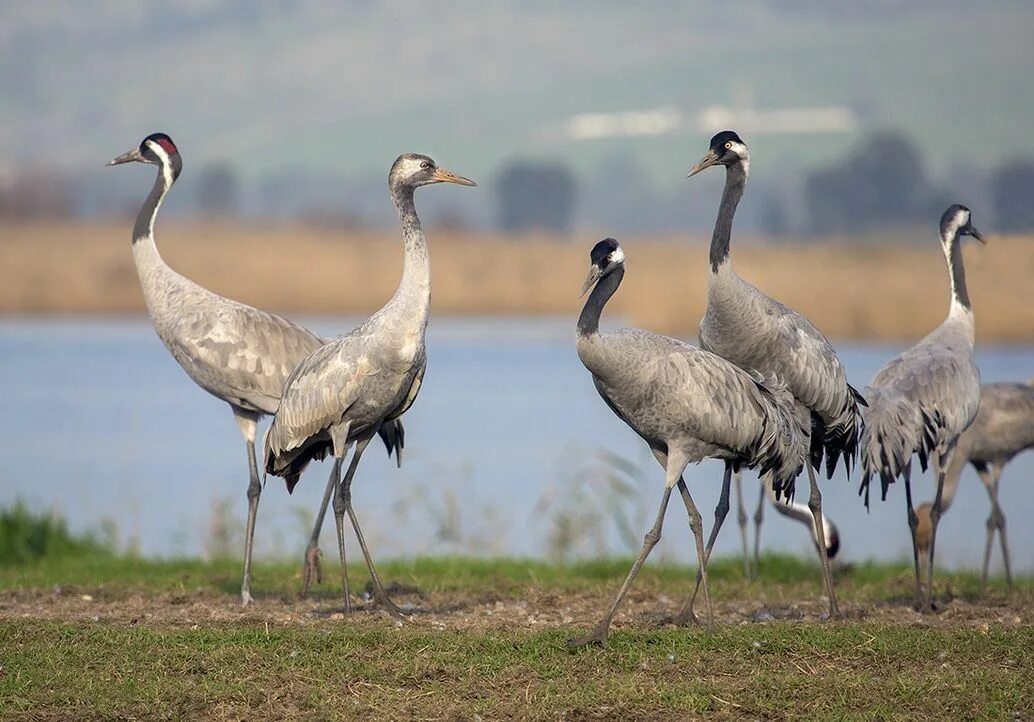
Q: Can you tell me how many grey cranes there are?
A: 7